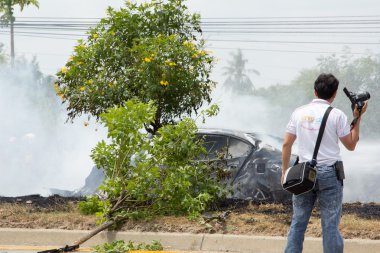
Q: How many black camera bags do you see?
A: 1